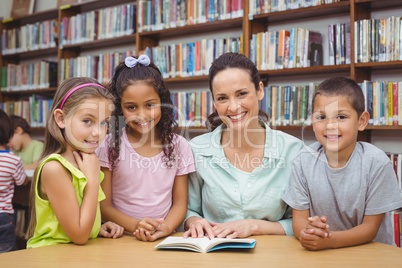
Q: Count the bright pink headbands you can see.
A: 1